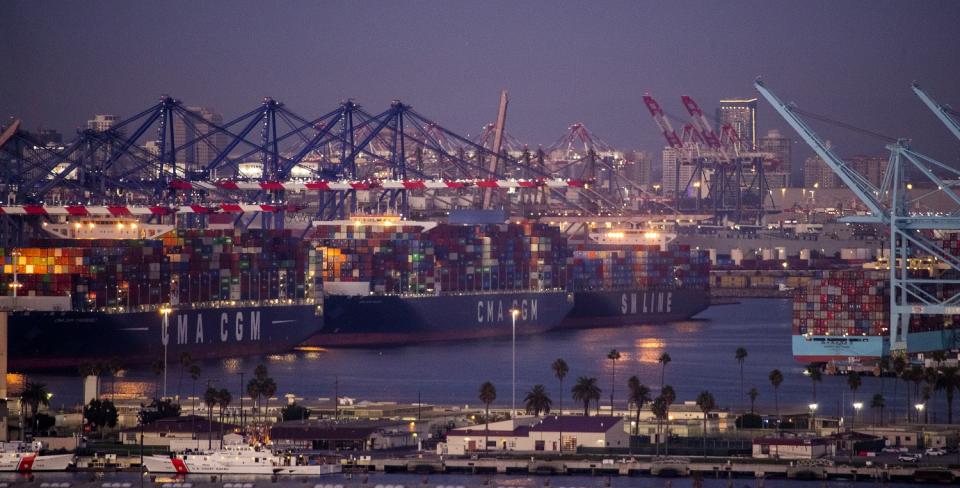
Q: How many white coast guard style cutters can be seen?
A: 2